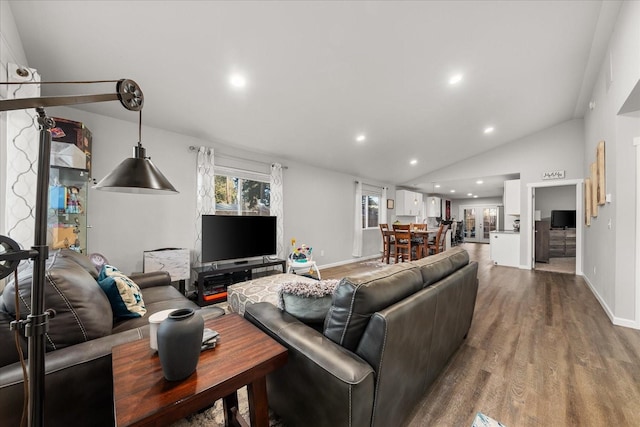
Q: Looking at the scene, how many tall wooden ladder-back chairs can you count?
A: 4